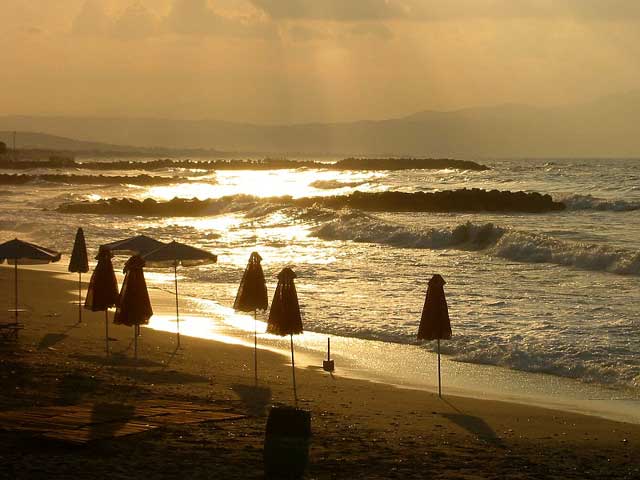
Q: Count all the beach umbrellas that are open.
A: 3